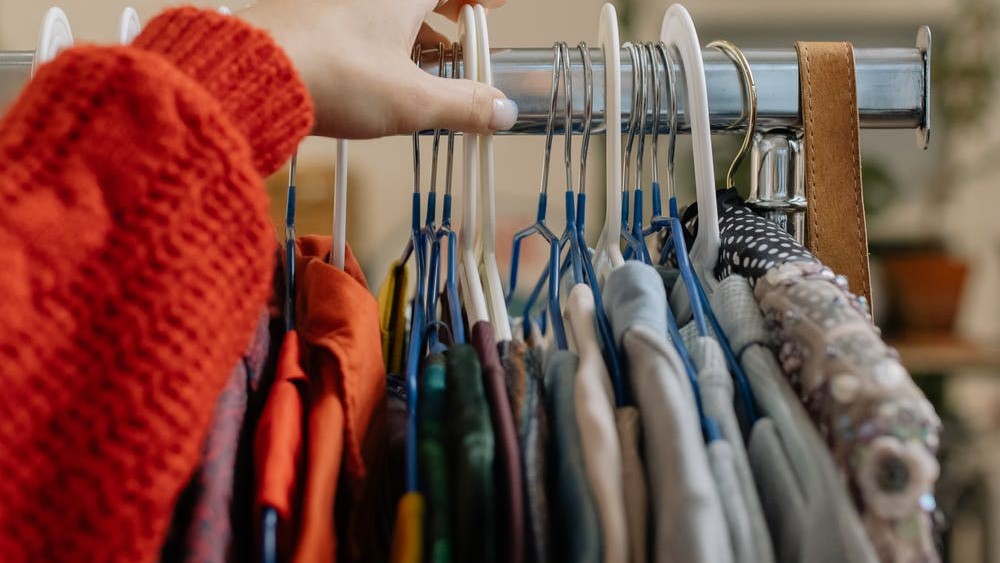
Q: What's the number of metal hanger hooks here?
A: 12